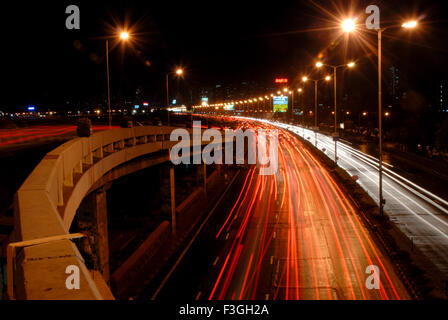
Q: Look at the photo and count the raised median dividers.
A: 1